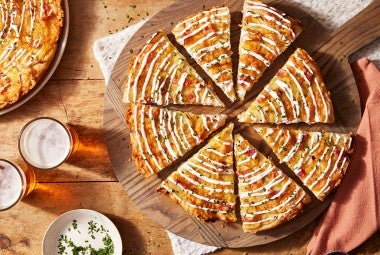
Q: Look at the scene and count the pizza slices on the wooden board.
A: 8